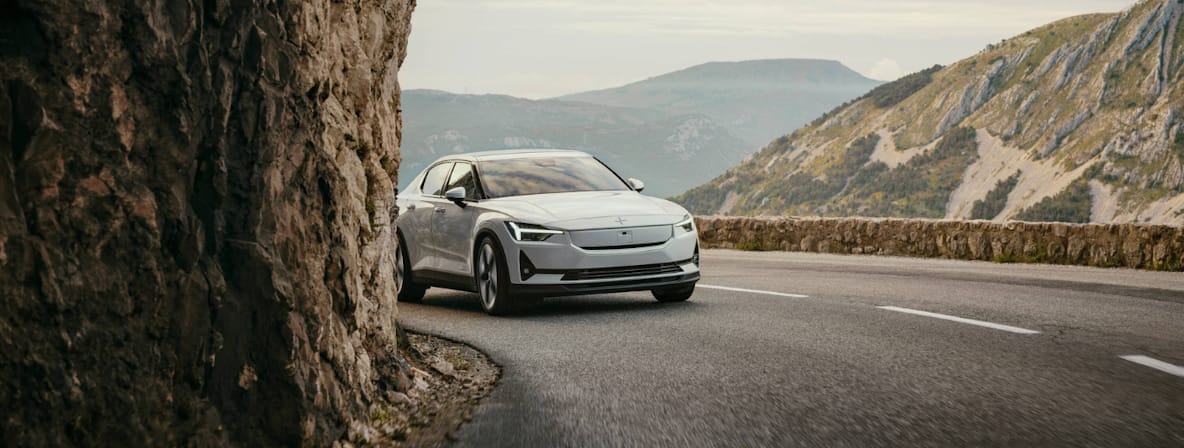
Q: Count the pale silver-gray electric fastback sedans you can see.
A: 1